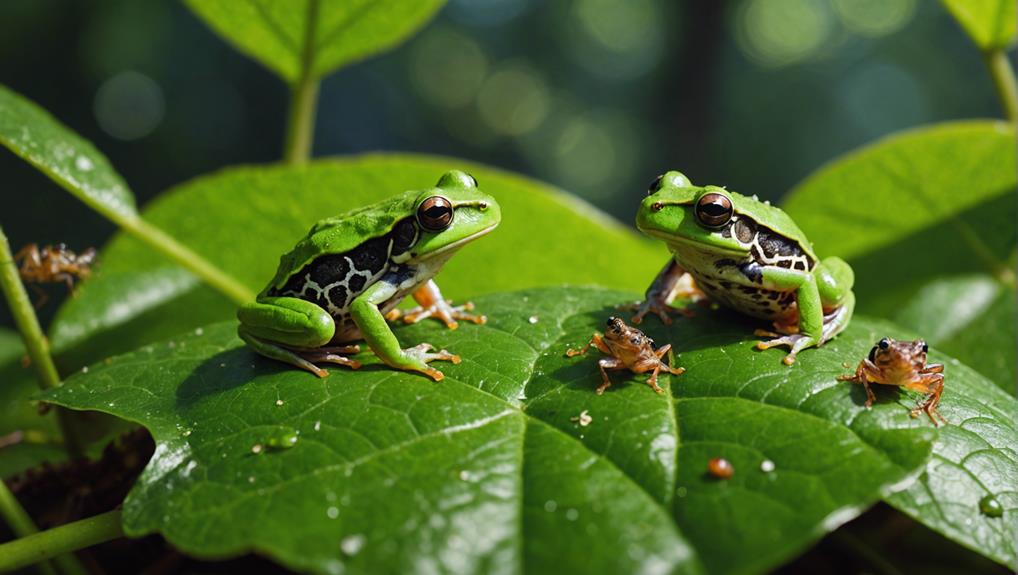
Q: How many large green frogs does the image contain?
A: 2